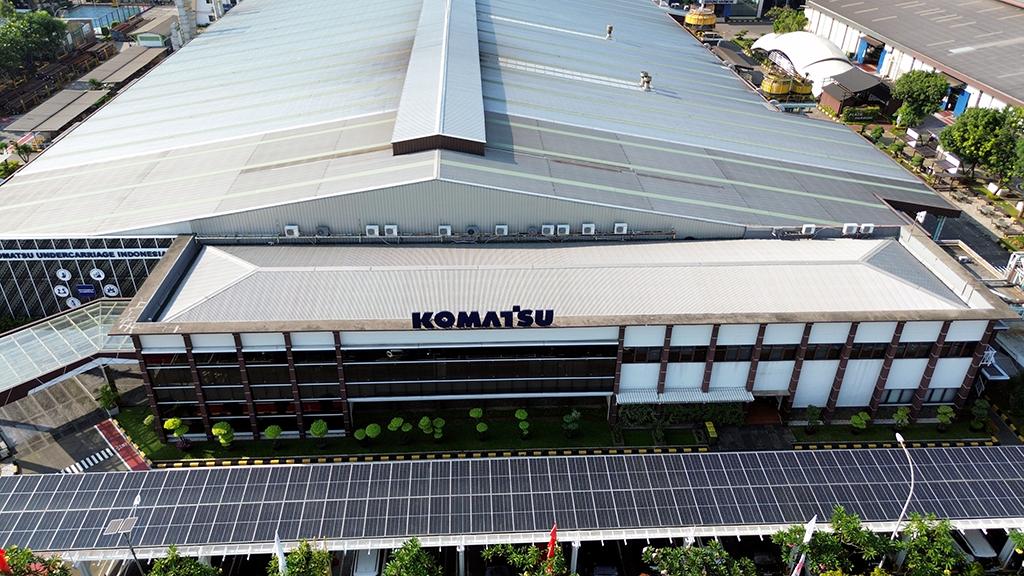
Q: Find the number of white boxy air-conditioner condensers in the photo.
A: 12